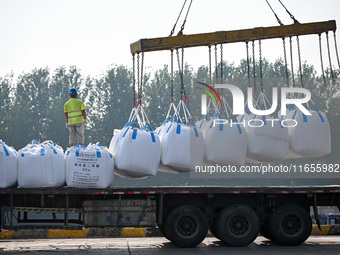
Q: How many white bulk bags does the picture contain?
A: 8